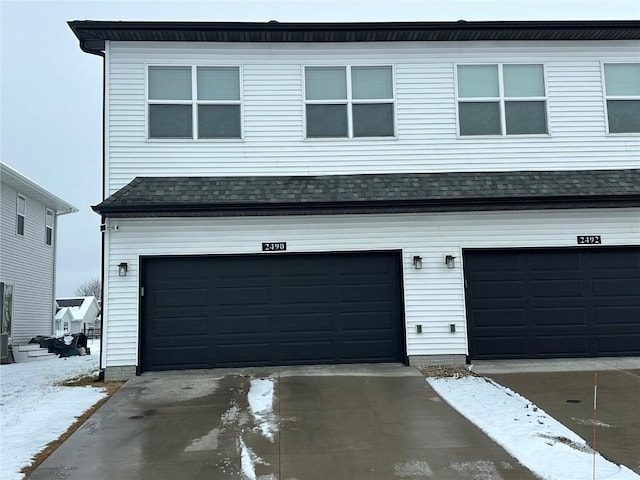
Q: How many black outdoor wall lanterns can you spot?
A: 3